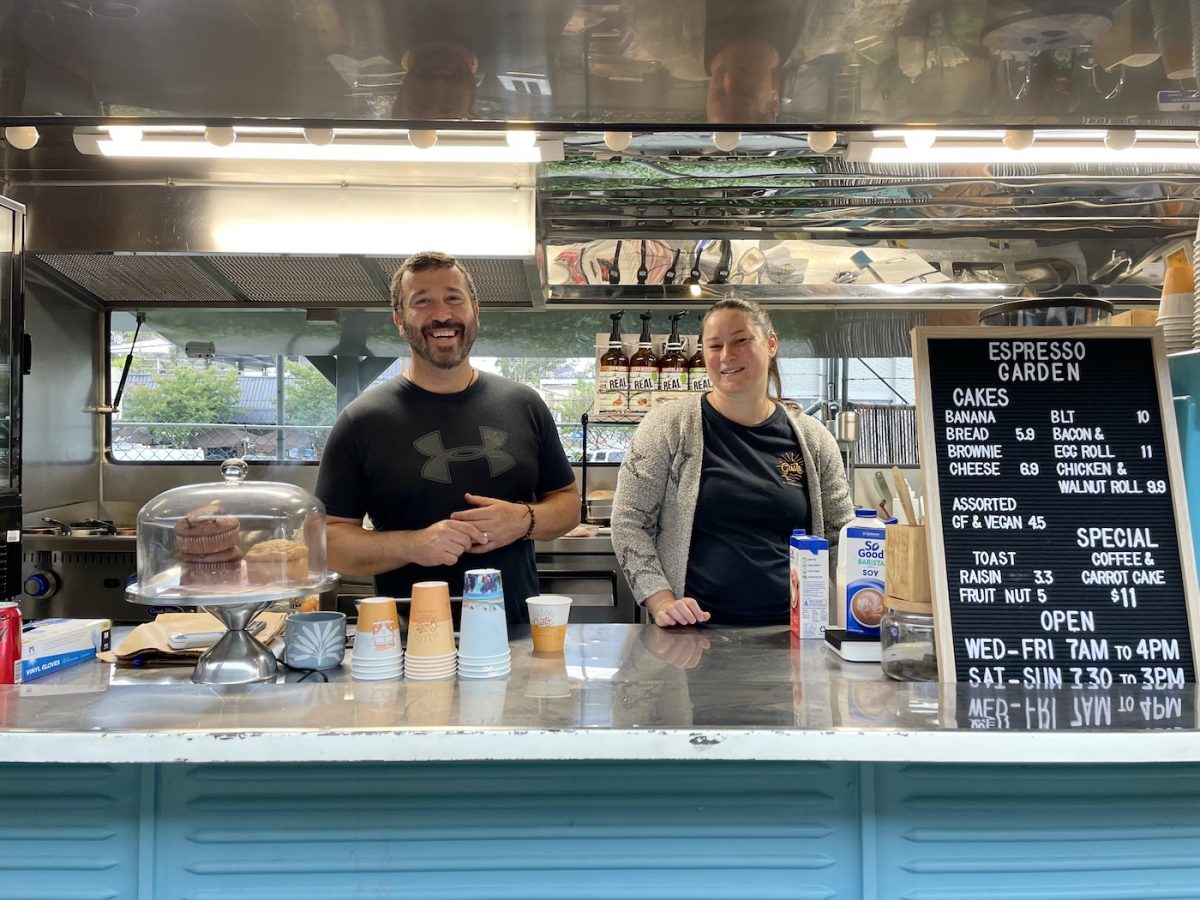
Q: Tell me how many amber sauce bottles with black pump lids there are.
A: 4